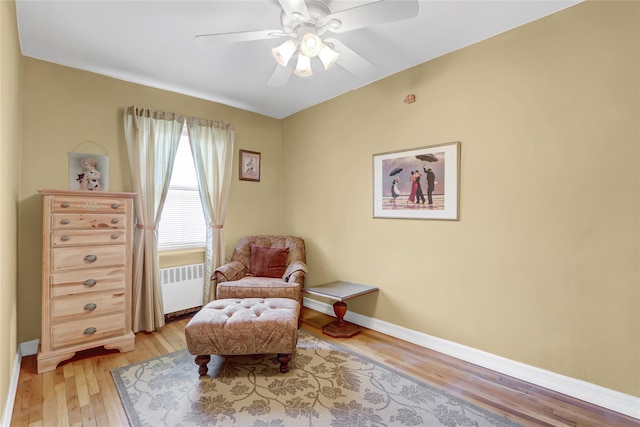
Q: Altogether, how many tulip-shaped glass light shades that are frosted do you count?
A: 4